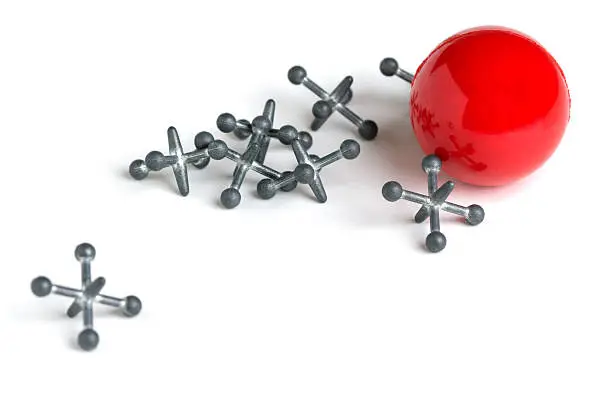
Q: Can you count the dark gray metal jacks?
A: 8